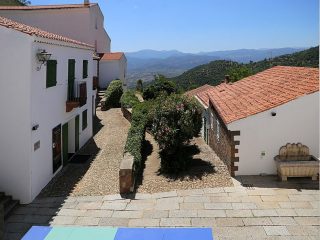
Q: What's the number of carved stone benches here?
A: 1